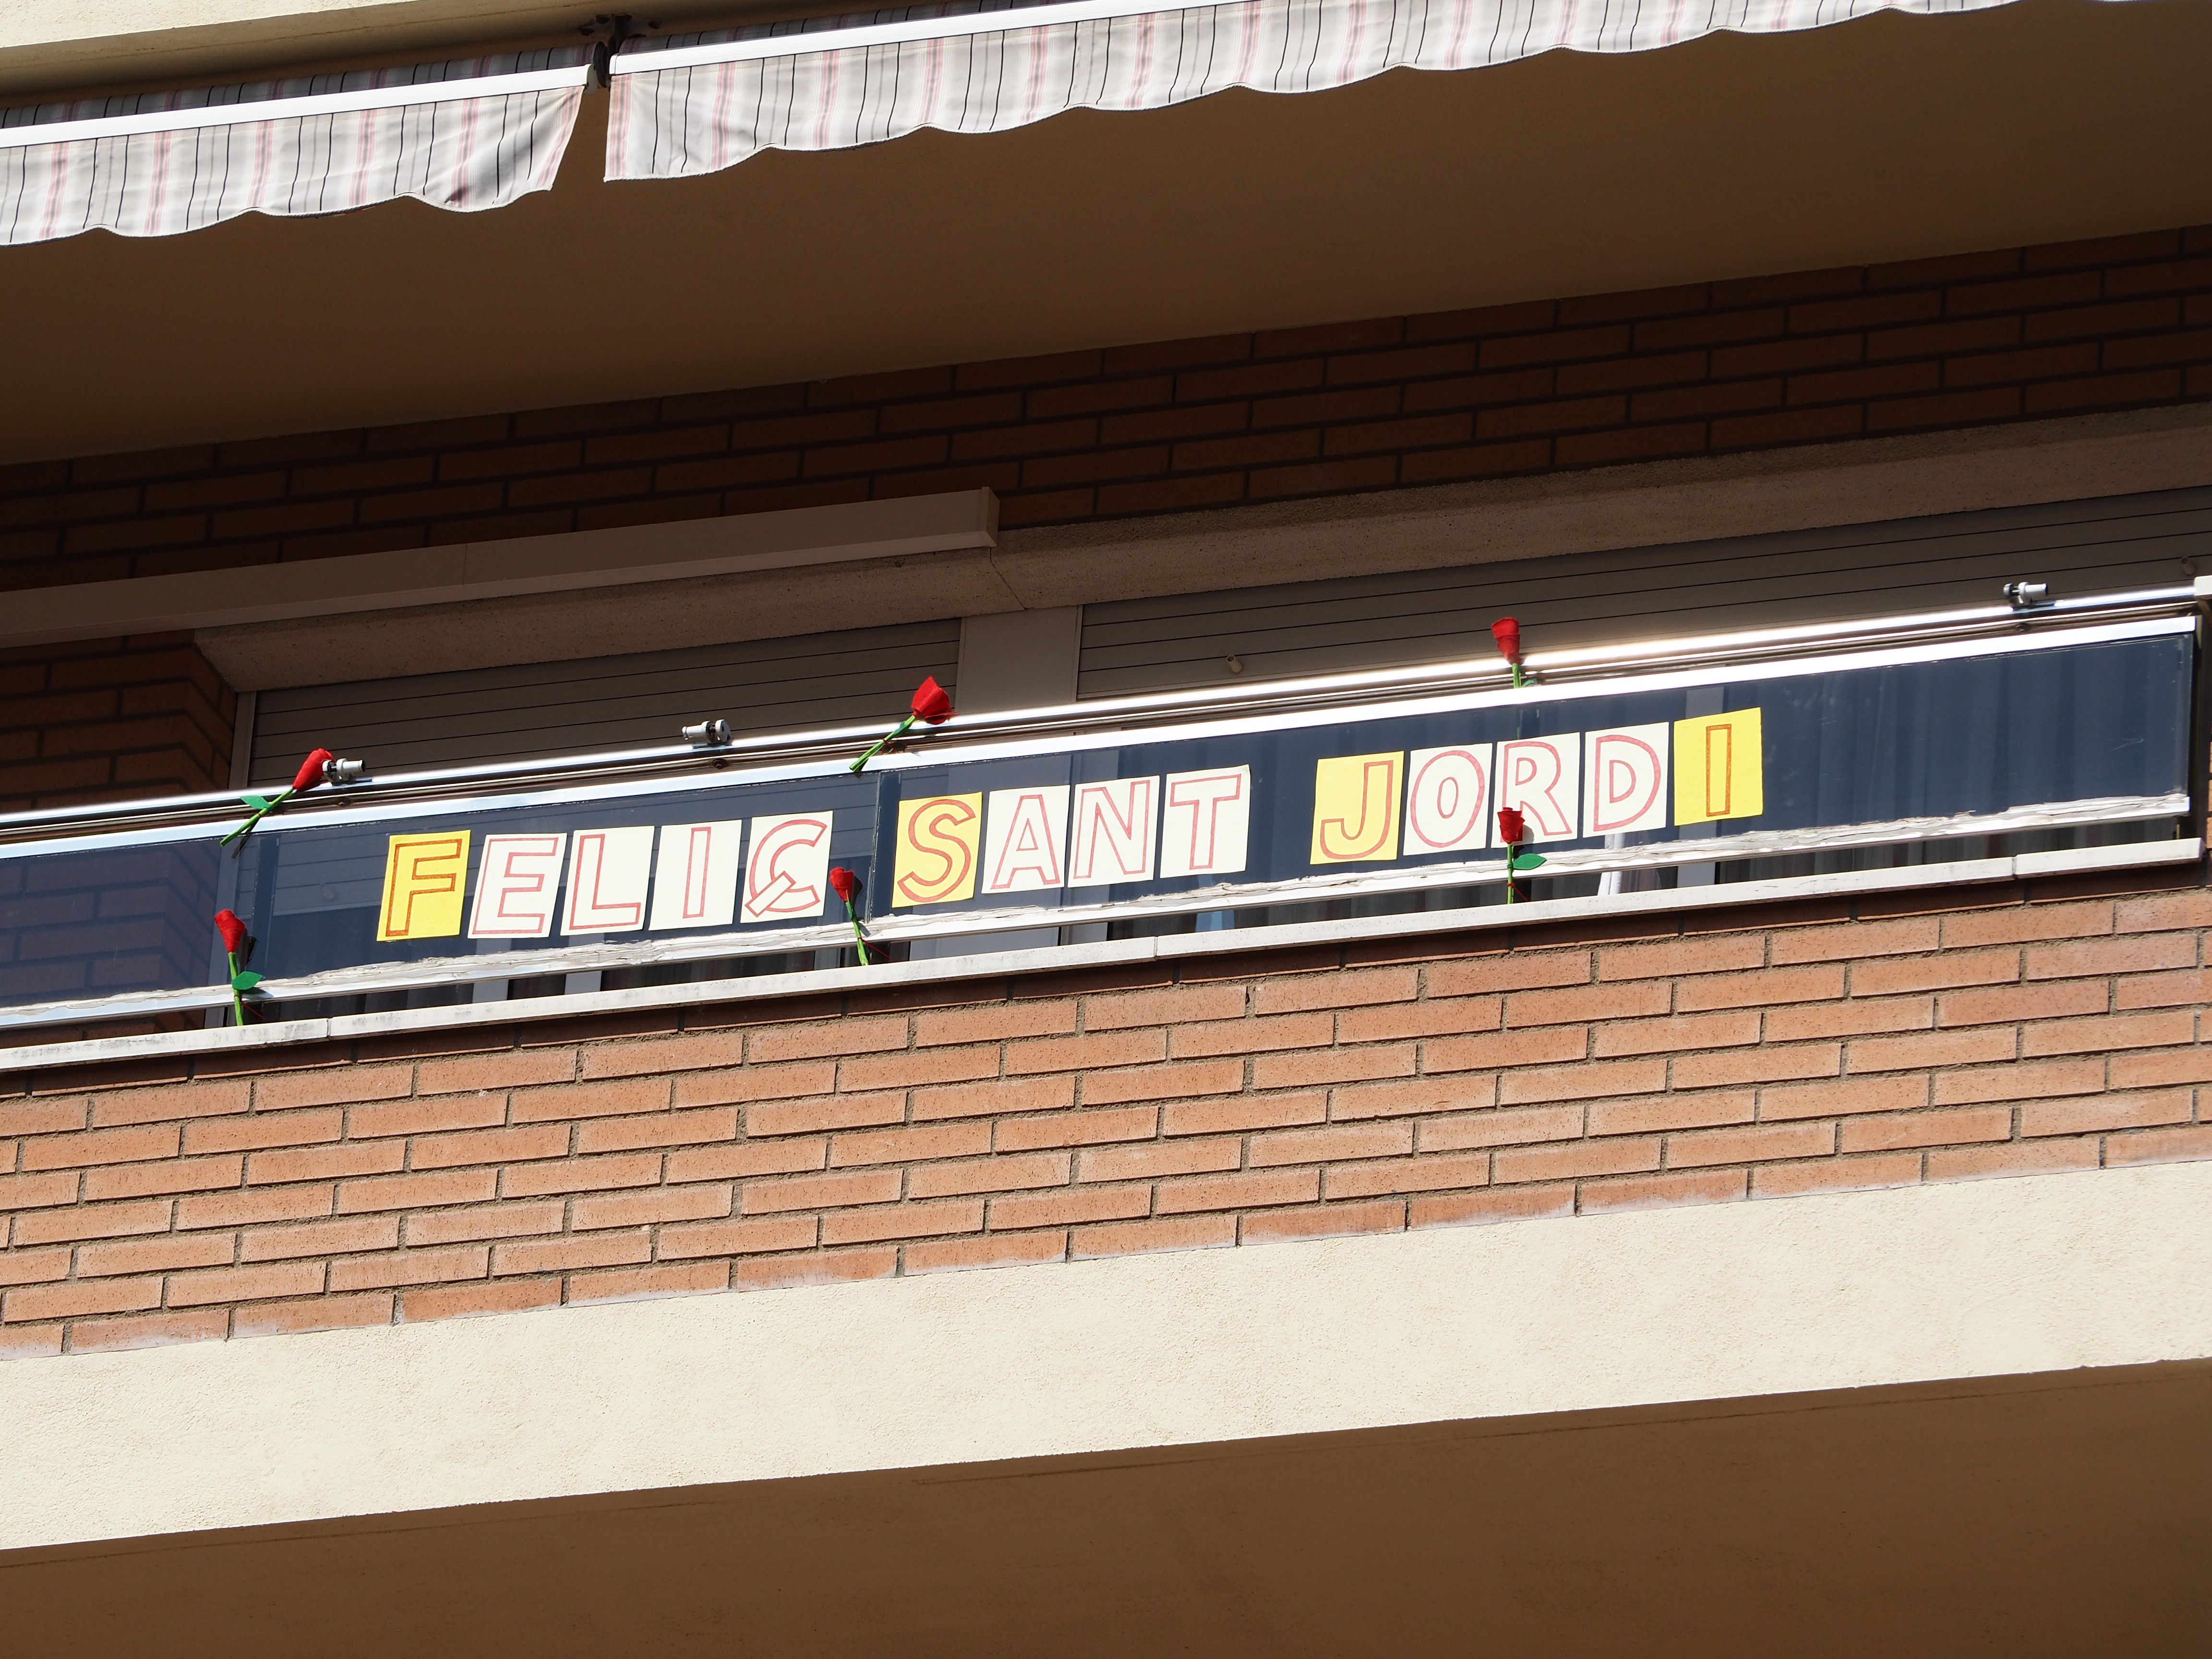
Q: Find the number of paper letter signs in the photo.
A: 14